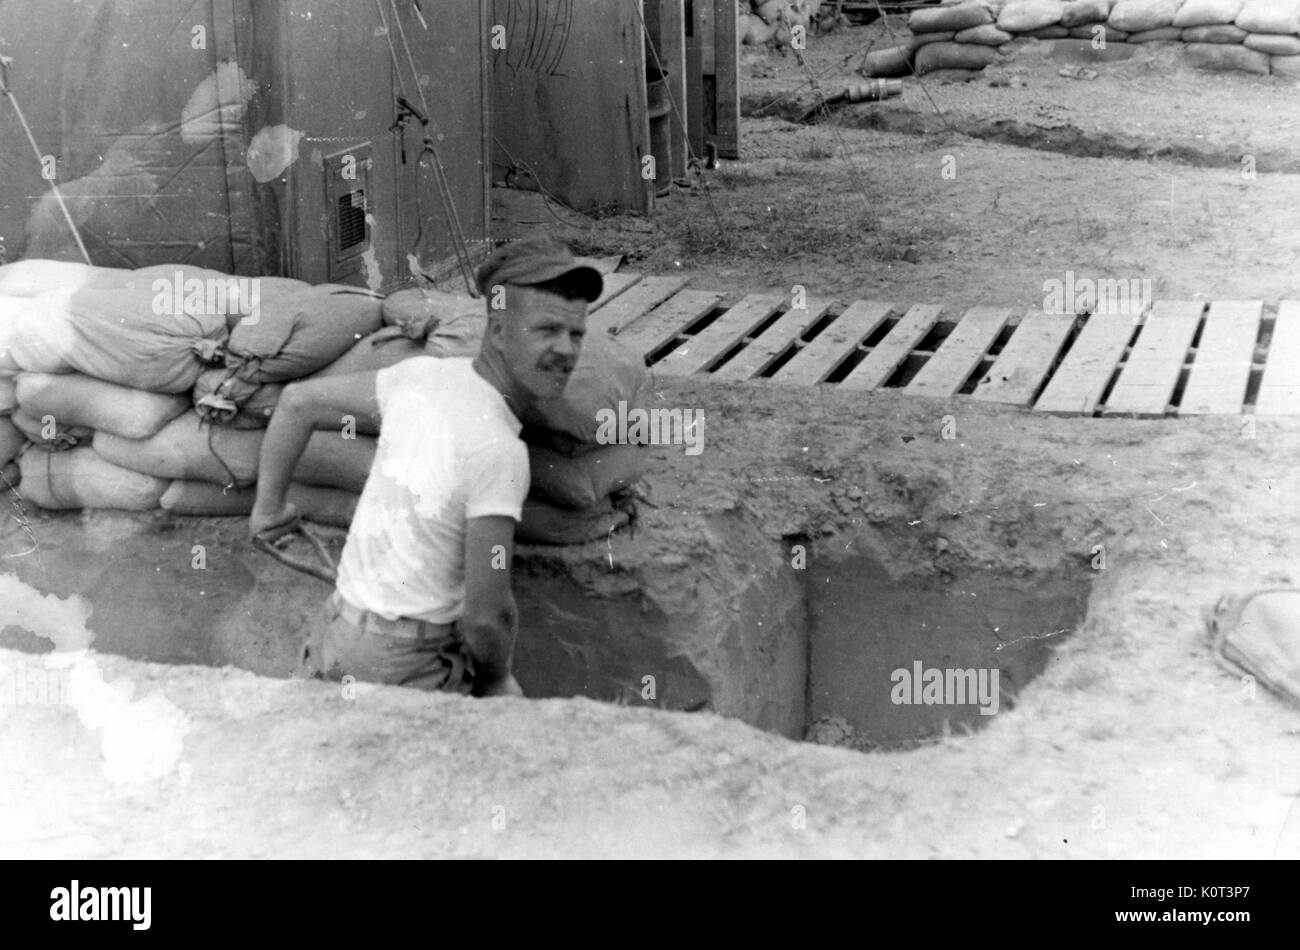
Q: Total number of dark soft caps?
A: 1